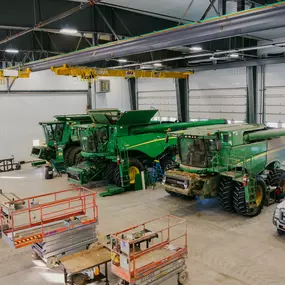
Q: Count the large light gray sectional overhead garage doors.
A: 3